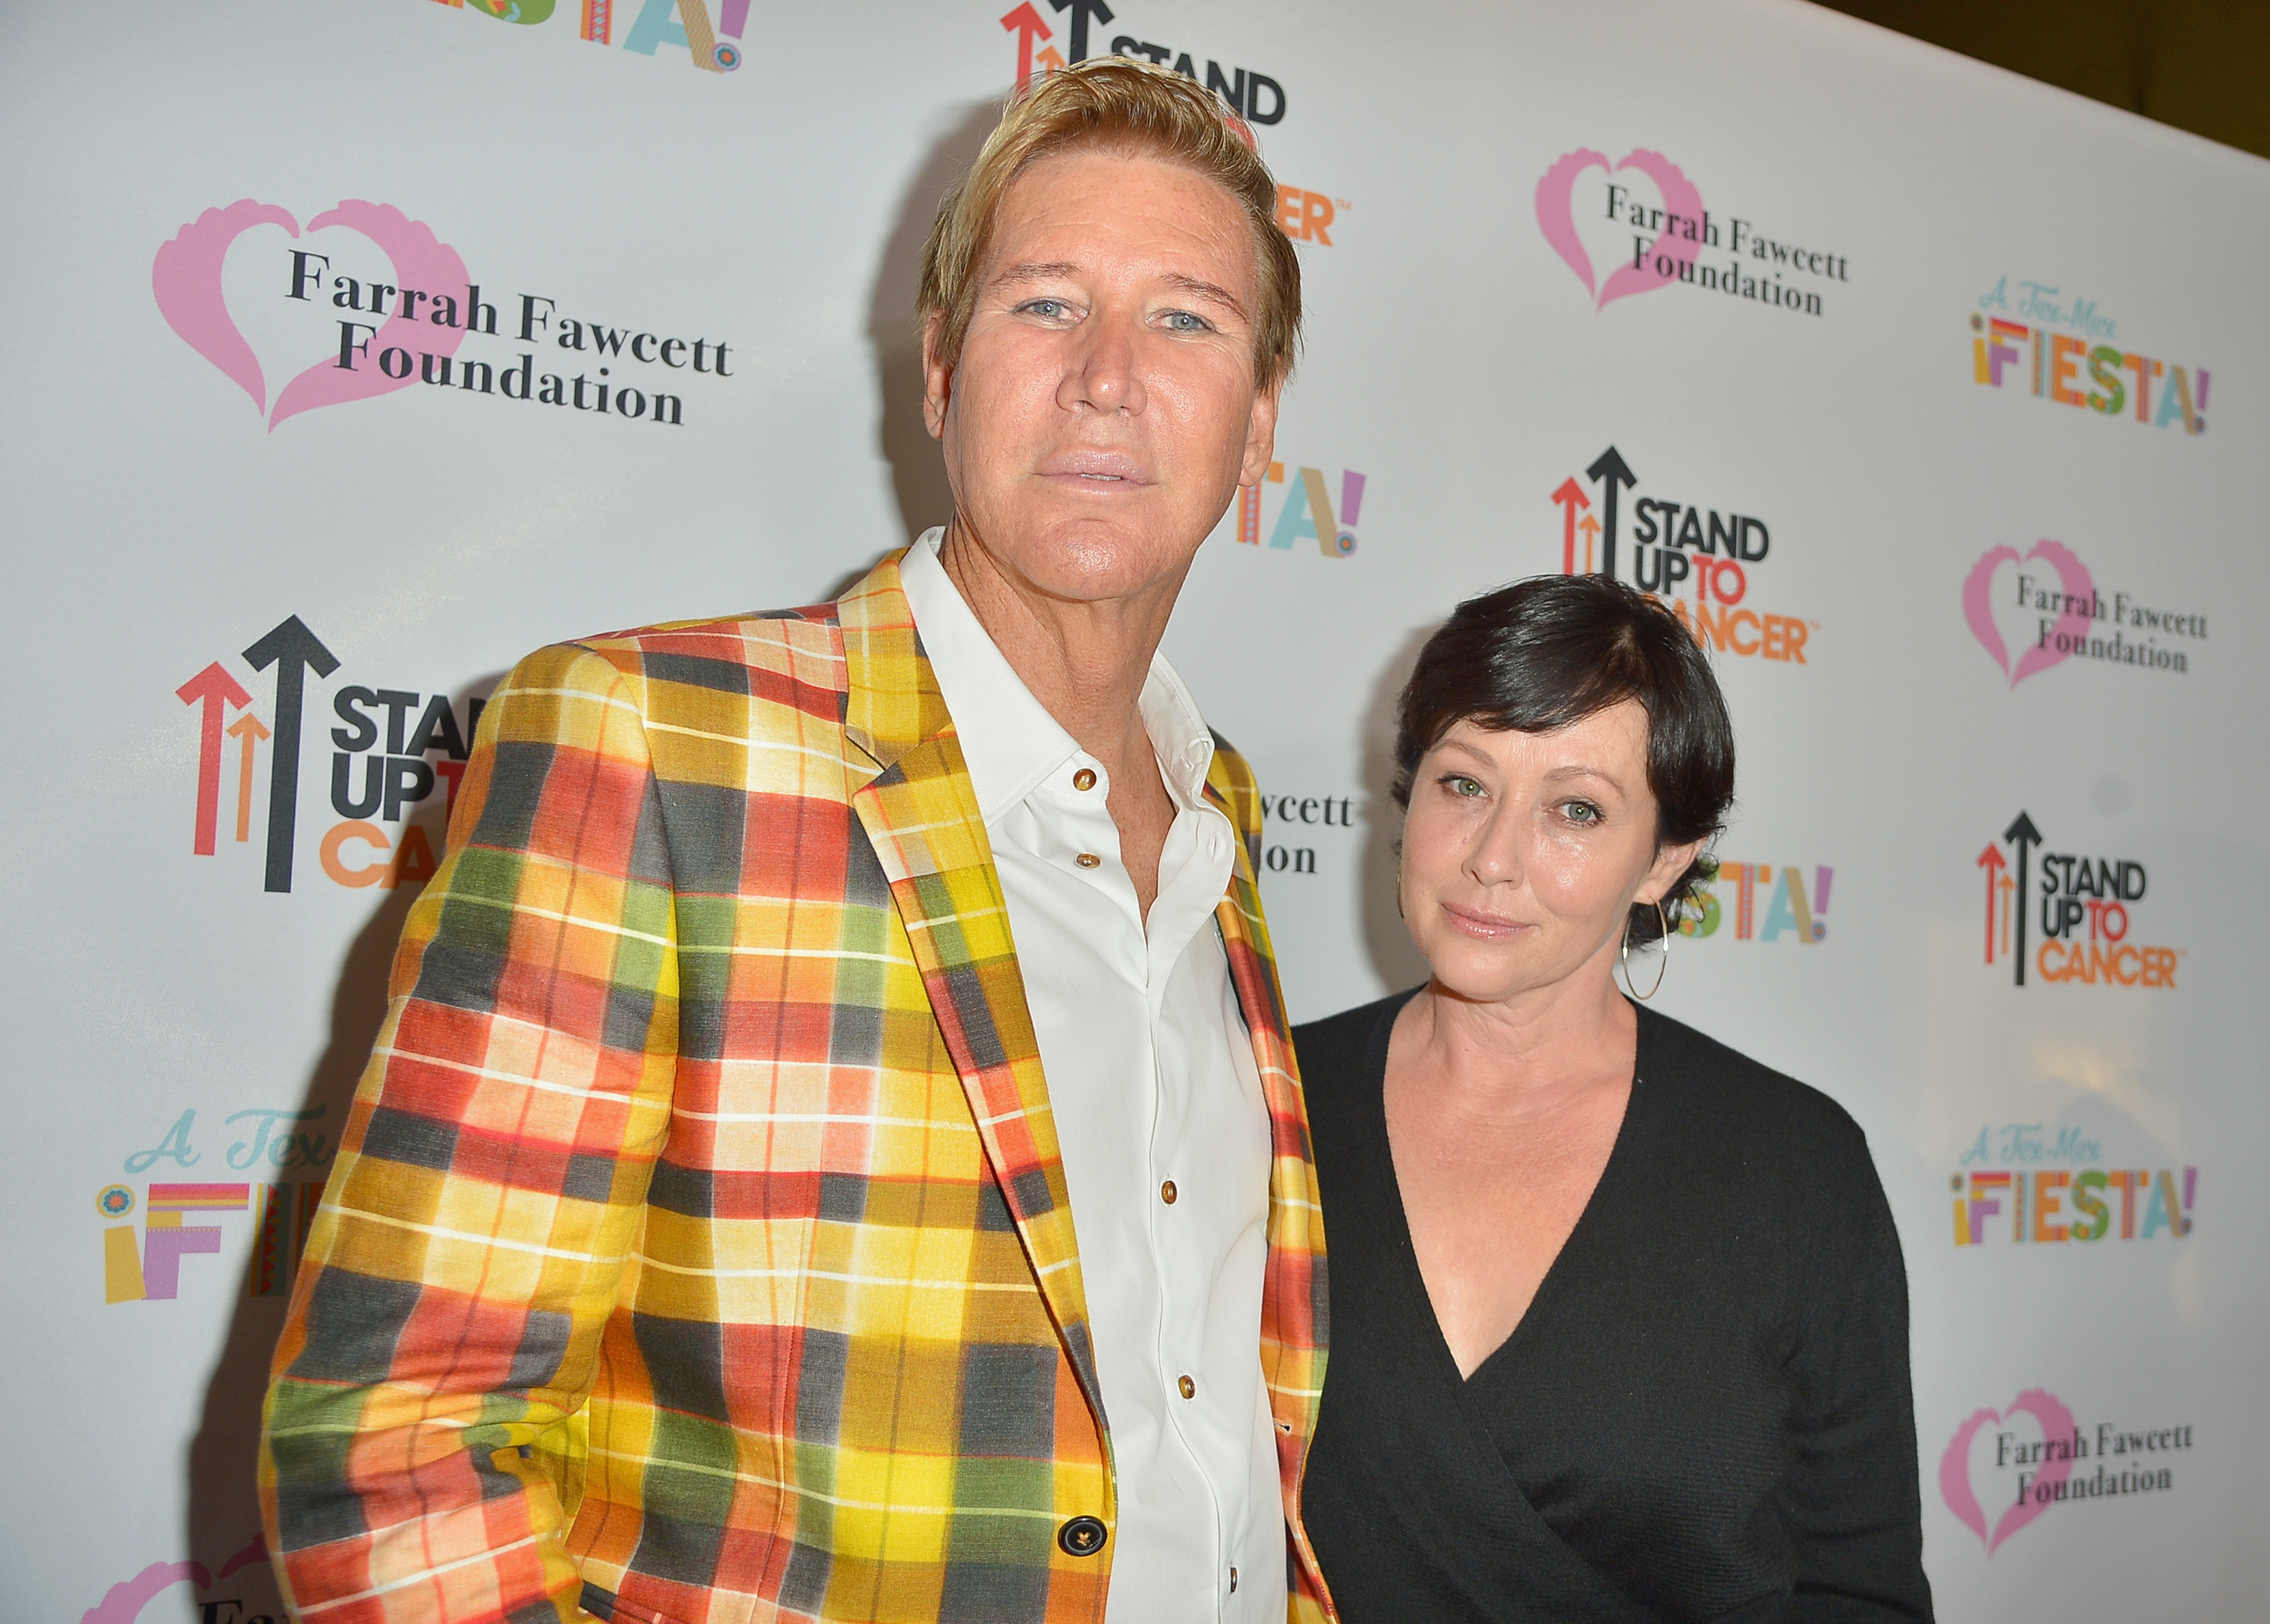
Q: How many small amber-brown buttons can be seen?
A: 5